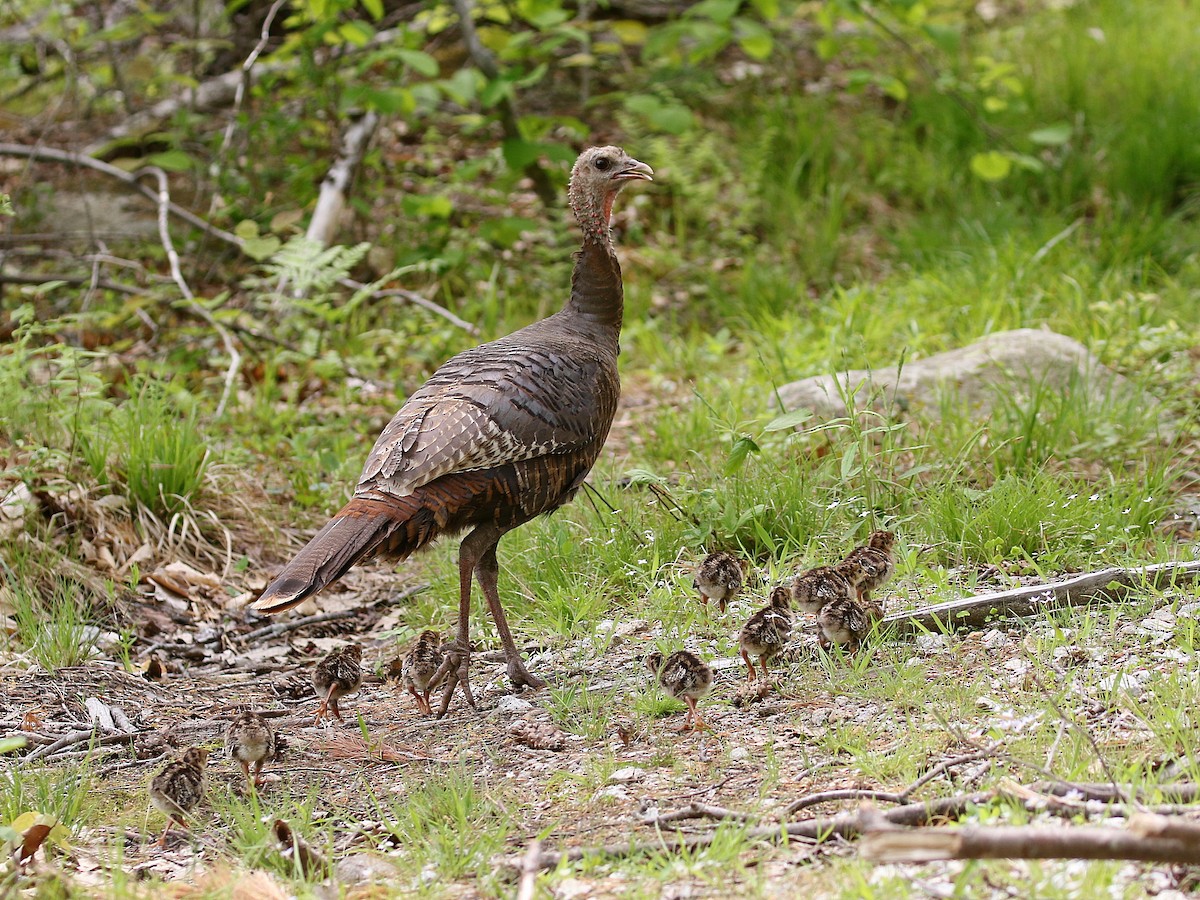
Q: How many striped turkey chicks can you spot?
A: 10